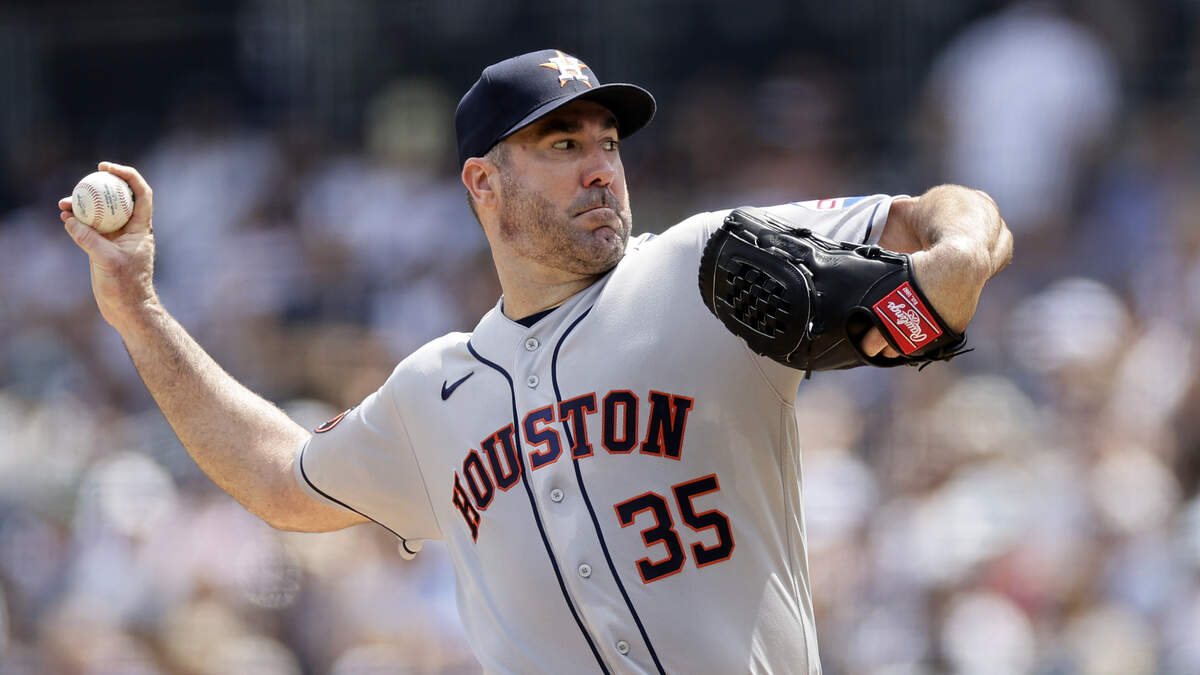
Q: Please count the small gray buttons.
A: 5